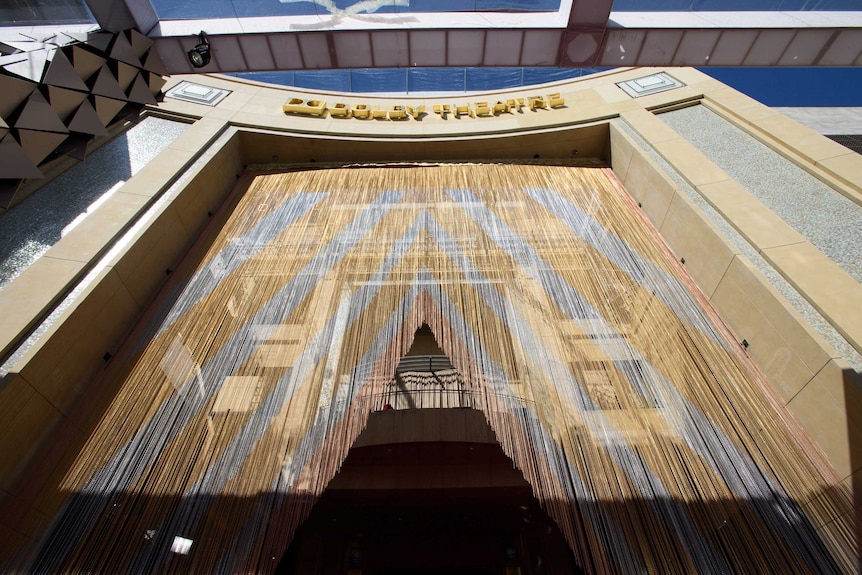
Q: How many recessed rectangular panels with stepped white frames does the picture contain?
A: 2